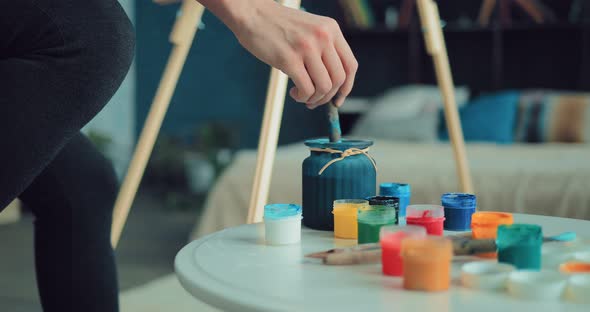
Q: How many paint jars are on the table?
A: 11